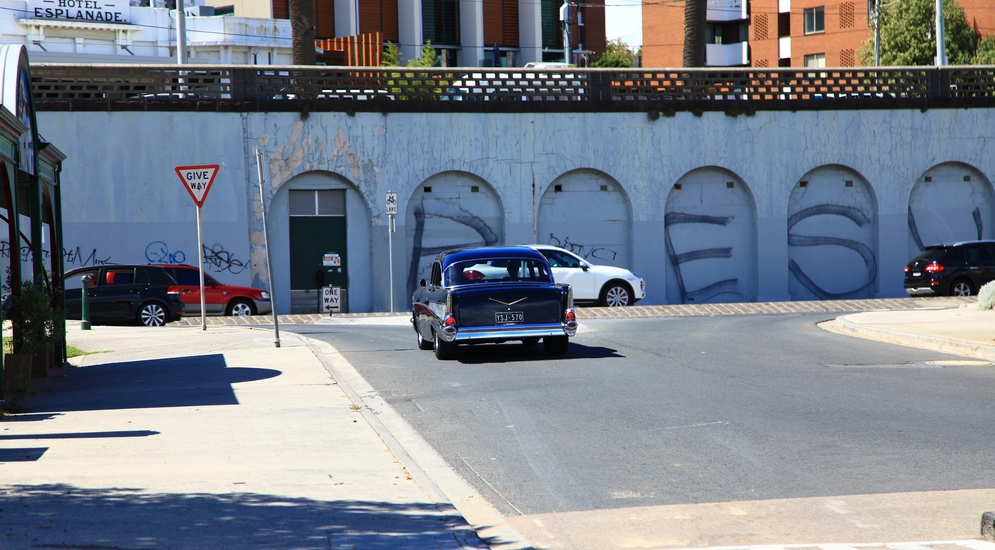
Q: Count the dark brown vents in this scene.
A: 10